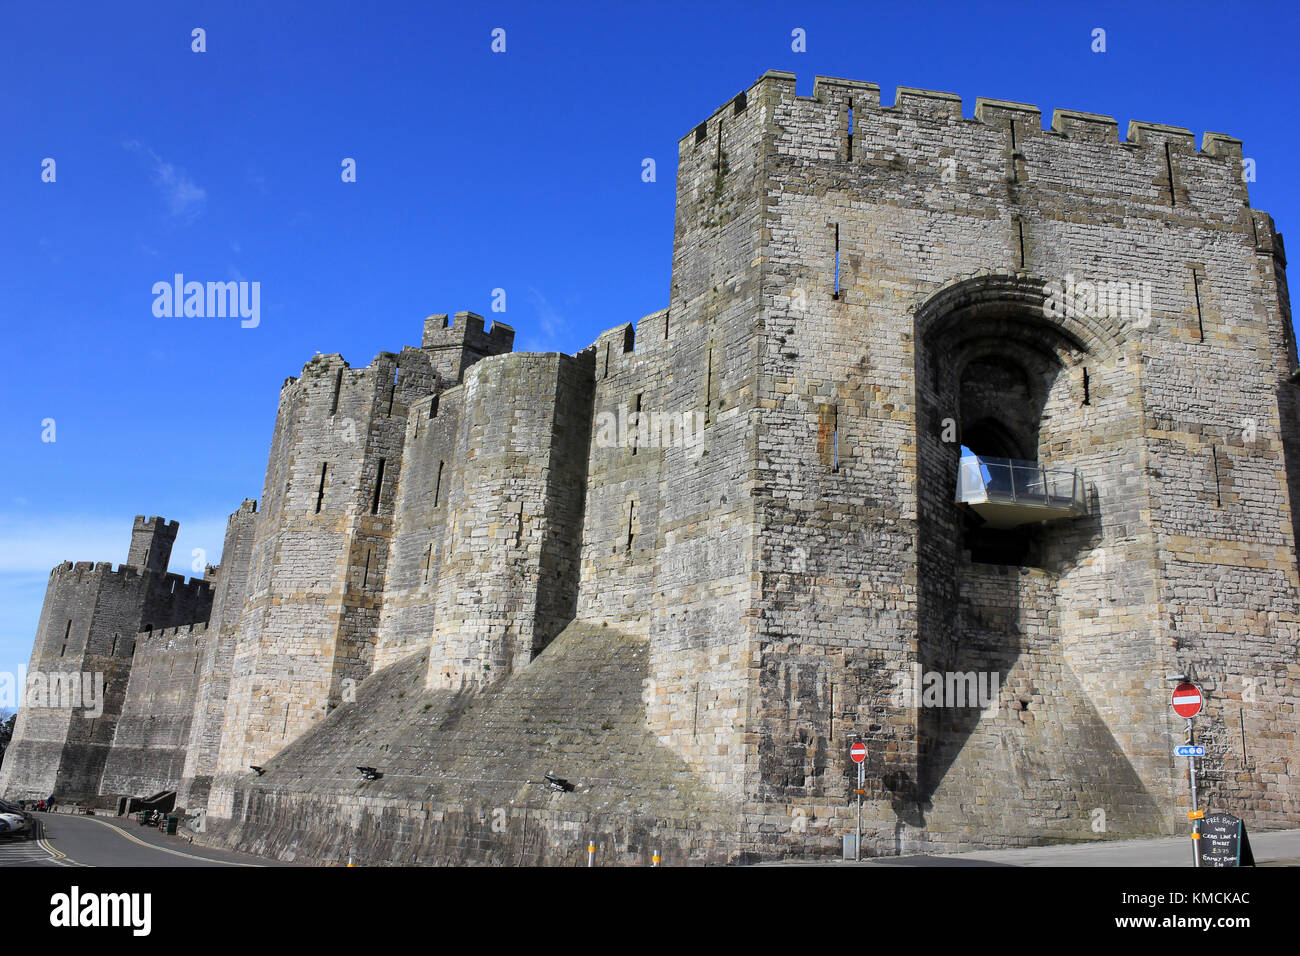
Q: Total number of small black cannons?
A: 3